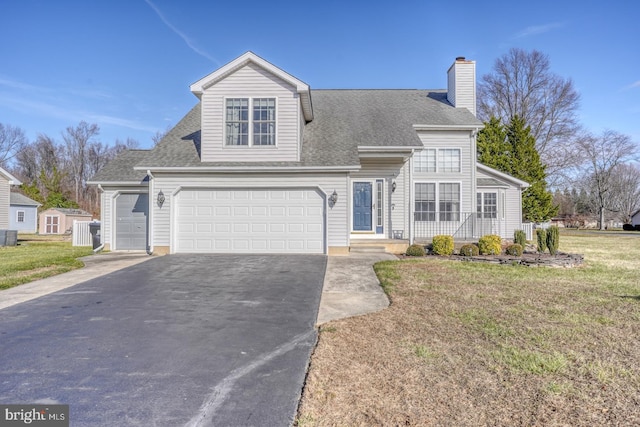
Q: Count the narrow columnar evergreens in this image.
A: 3